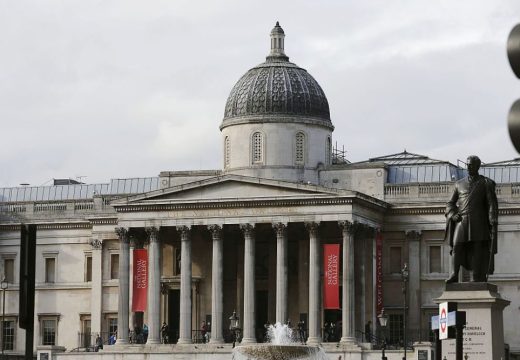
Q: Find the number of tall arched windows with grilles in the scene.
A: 4